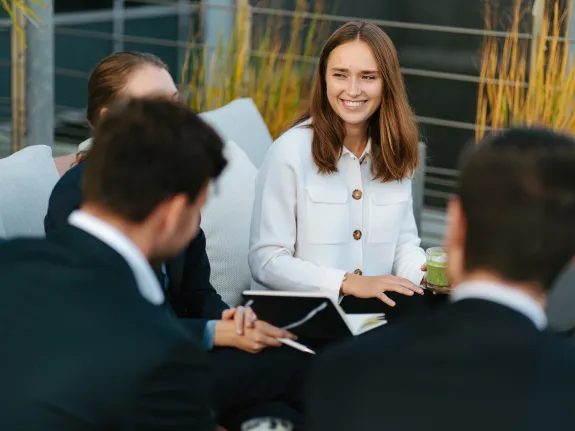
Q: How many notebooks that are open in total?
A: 1